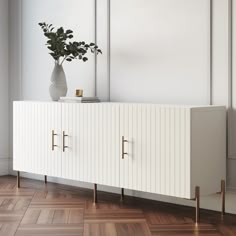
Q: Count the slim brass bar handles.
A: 3